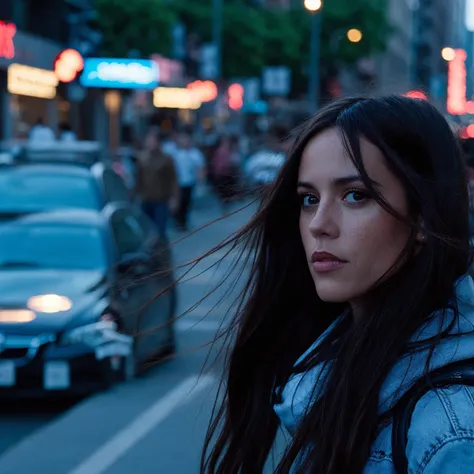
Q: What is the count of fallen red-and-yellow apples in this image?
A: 0